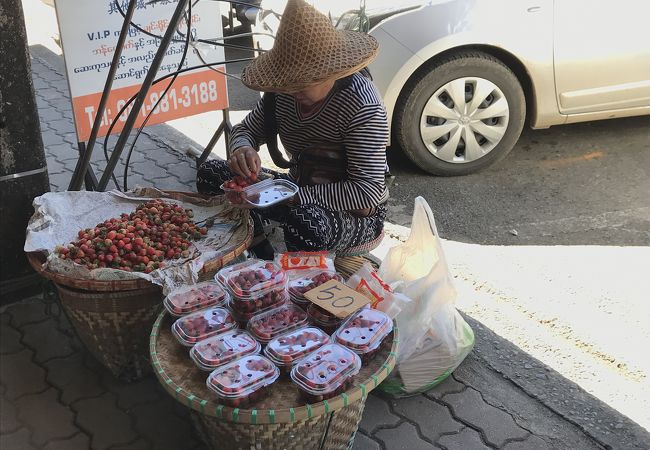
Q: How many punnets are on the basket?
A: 13